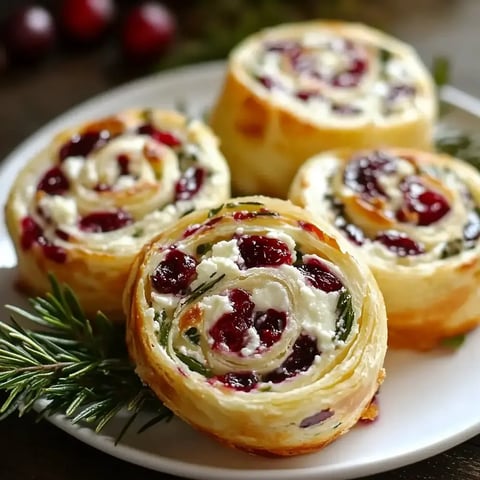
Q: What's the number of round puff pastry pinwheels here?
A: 4